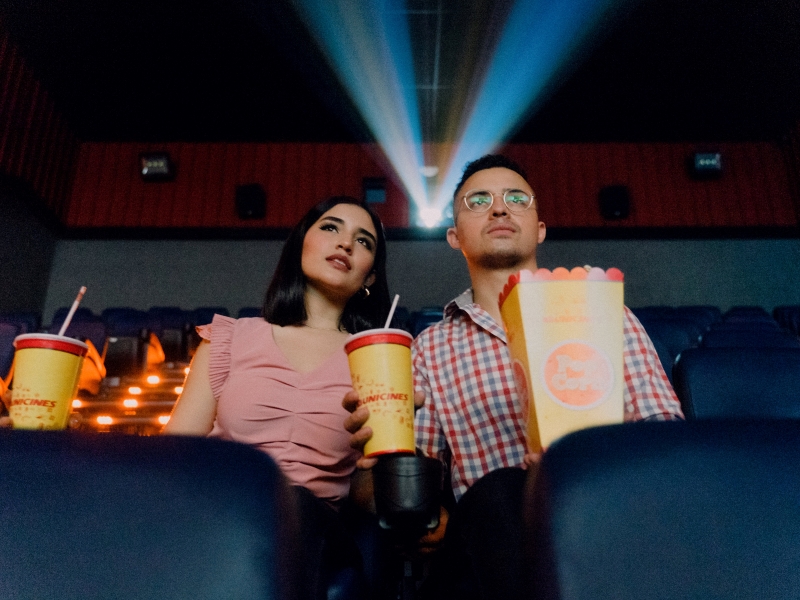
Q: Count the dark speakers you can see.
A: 2